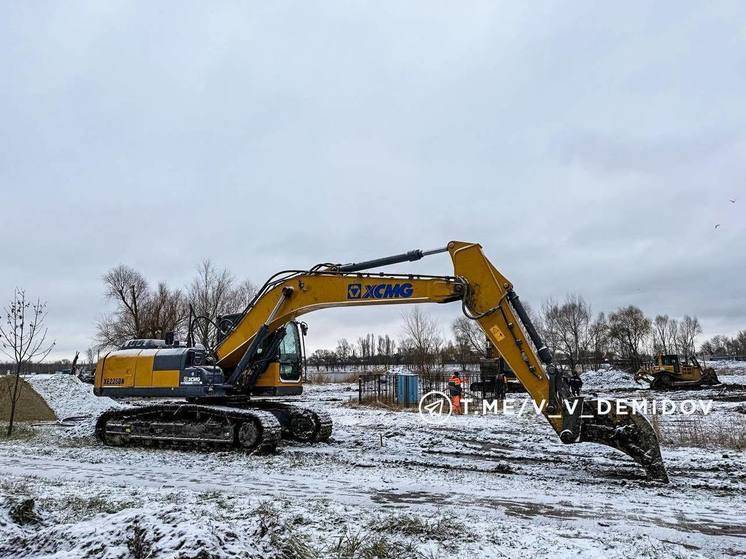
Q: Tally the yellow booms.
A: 1